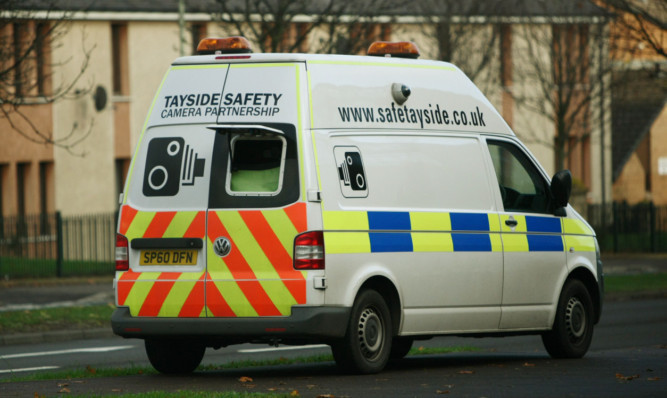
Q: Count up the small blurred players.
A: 0